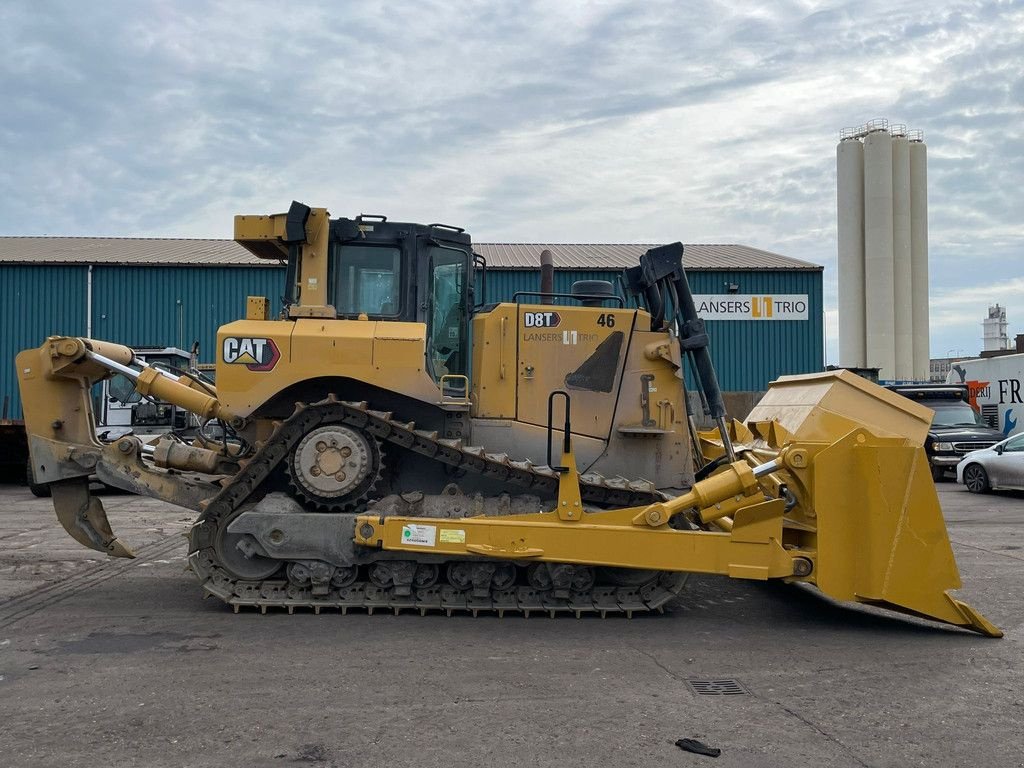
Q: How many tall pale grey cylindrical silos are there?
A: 4